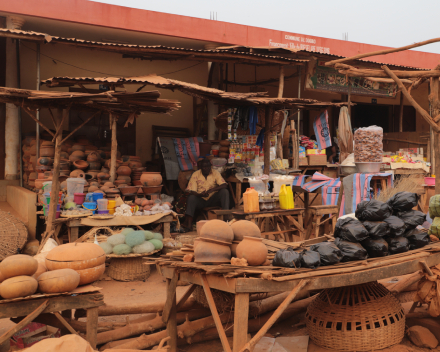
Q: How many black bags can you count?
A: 13